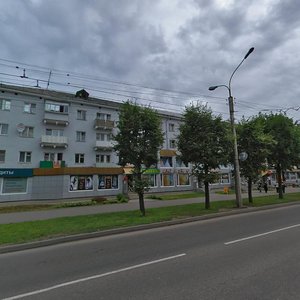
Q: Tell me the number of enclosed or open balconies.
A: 6